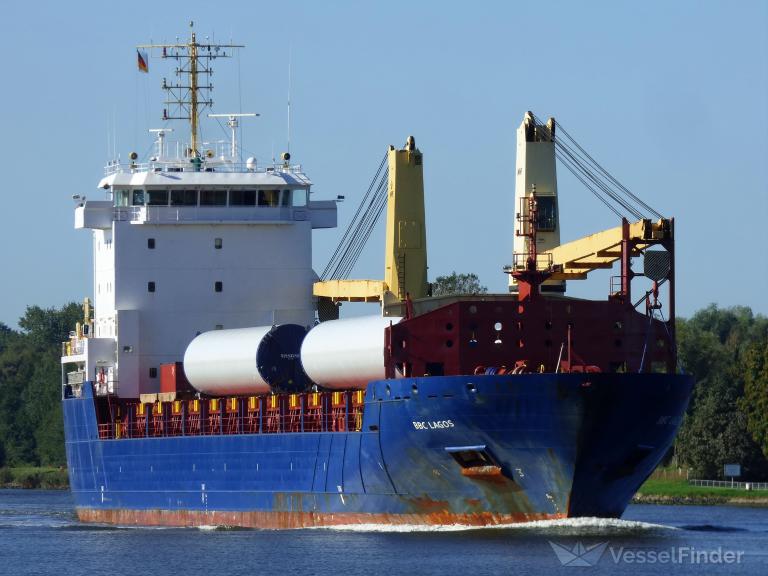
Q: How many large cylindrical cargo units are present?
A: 2